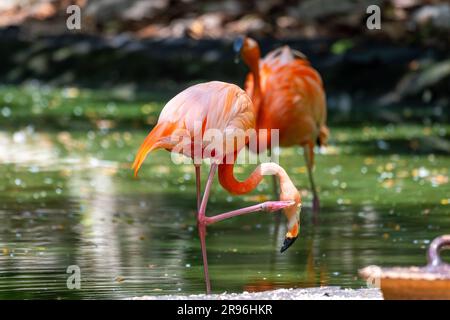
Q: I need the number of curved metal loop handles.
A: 1